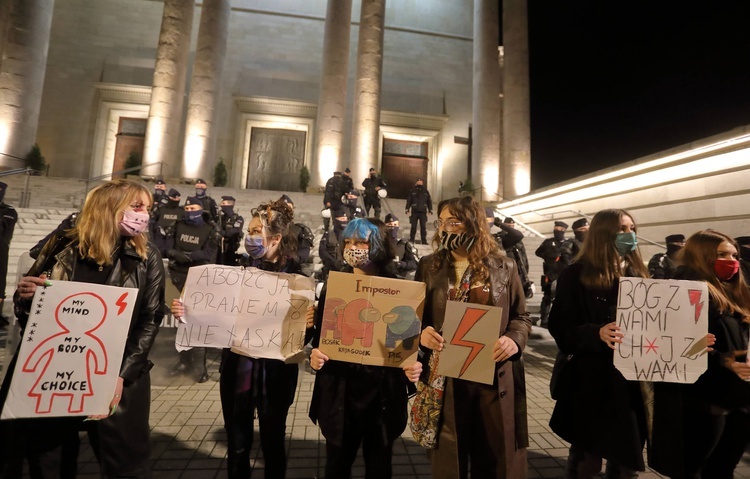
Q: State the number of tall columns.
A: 7